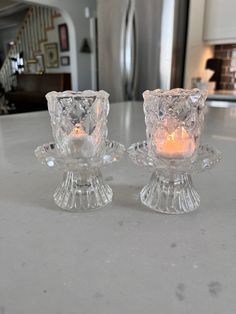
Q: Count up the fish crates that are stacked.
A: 0